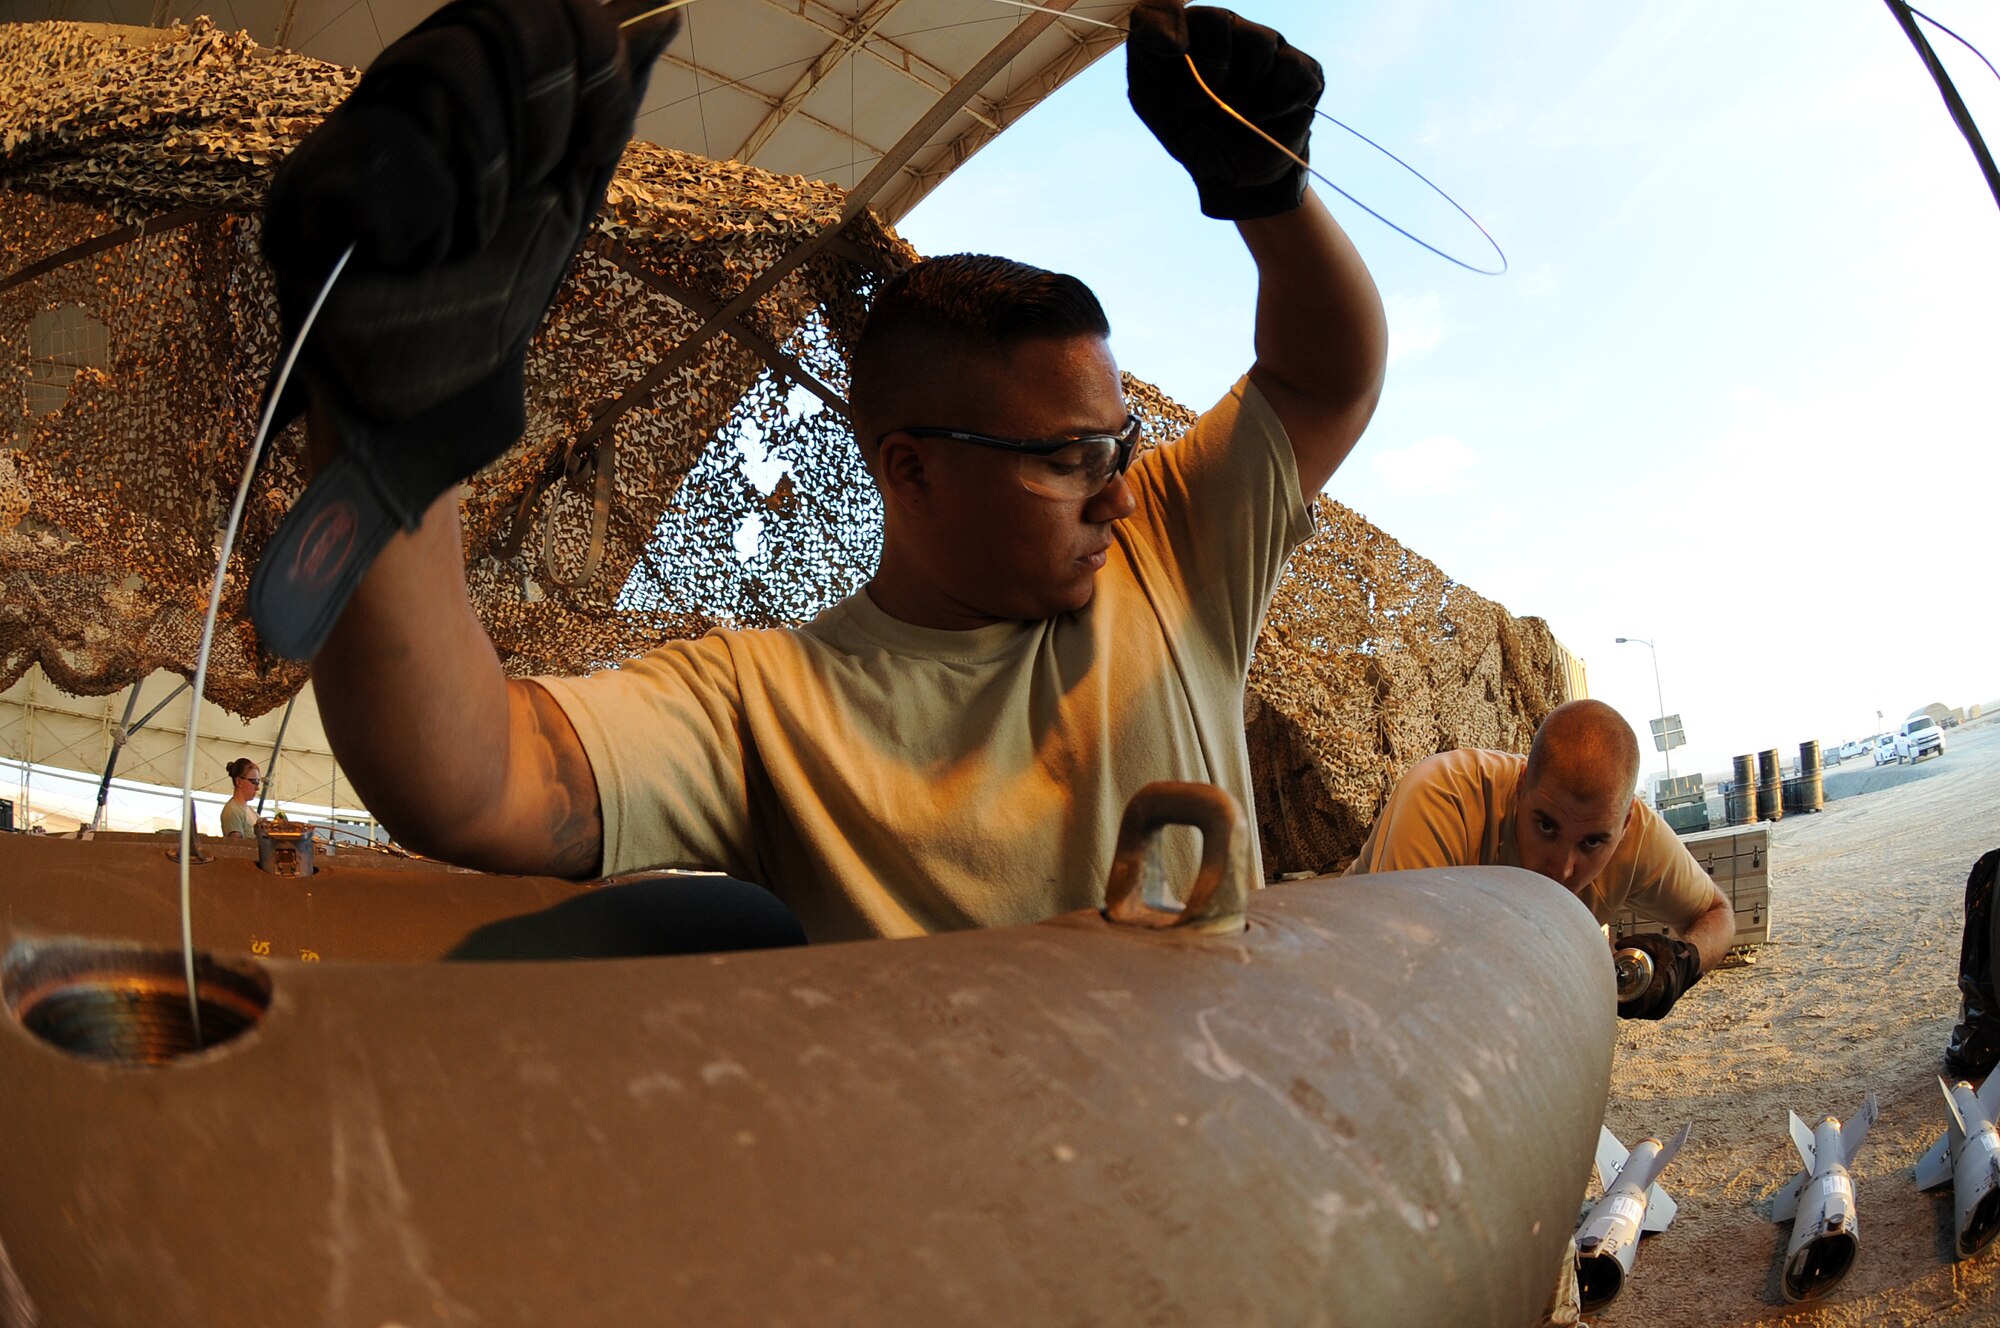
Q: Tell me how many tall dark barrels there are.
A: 3